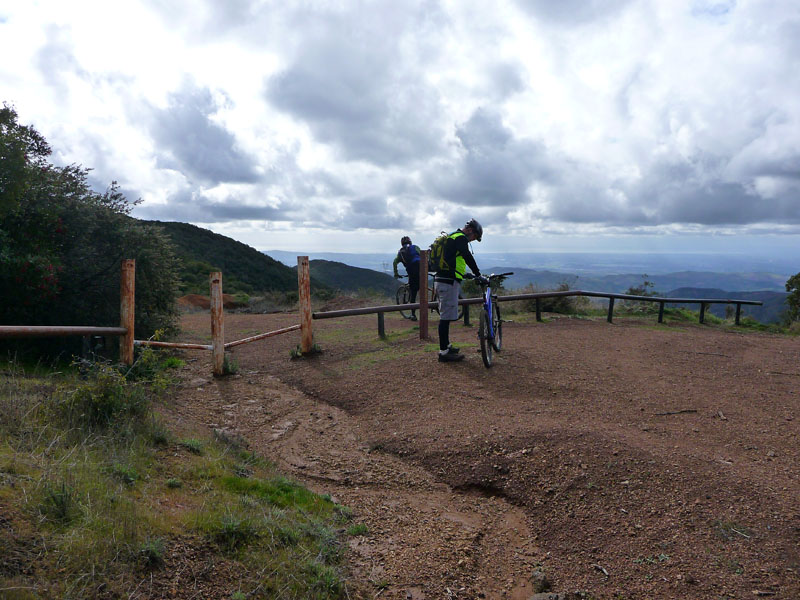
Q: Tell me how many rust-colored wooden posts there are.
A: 4